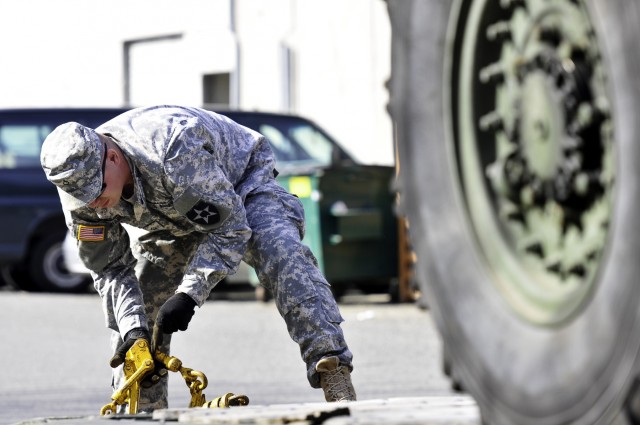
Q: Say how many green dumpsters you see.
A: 1